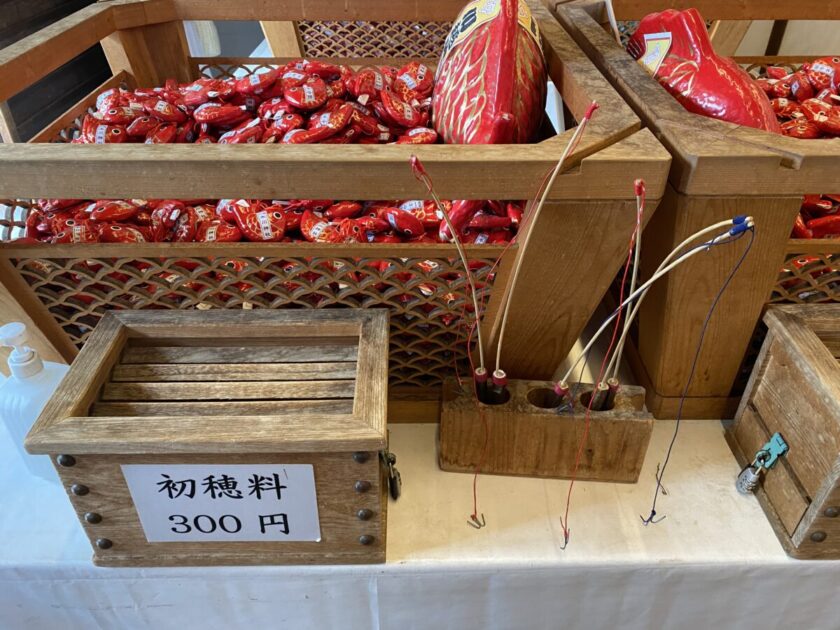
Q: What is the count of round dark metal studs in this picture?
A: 10